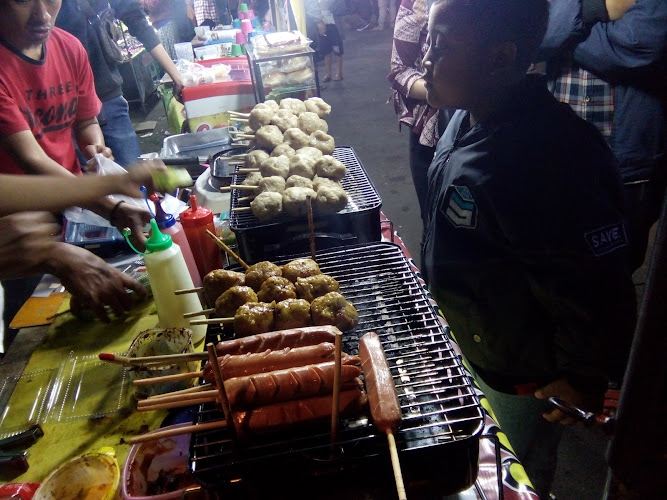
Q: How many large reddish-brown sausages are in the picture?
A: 5